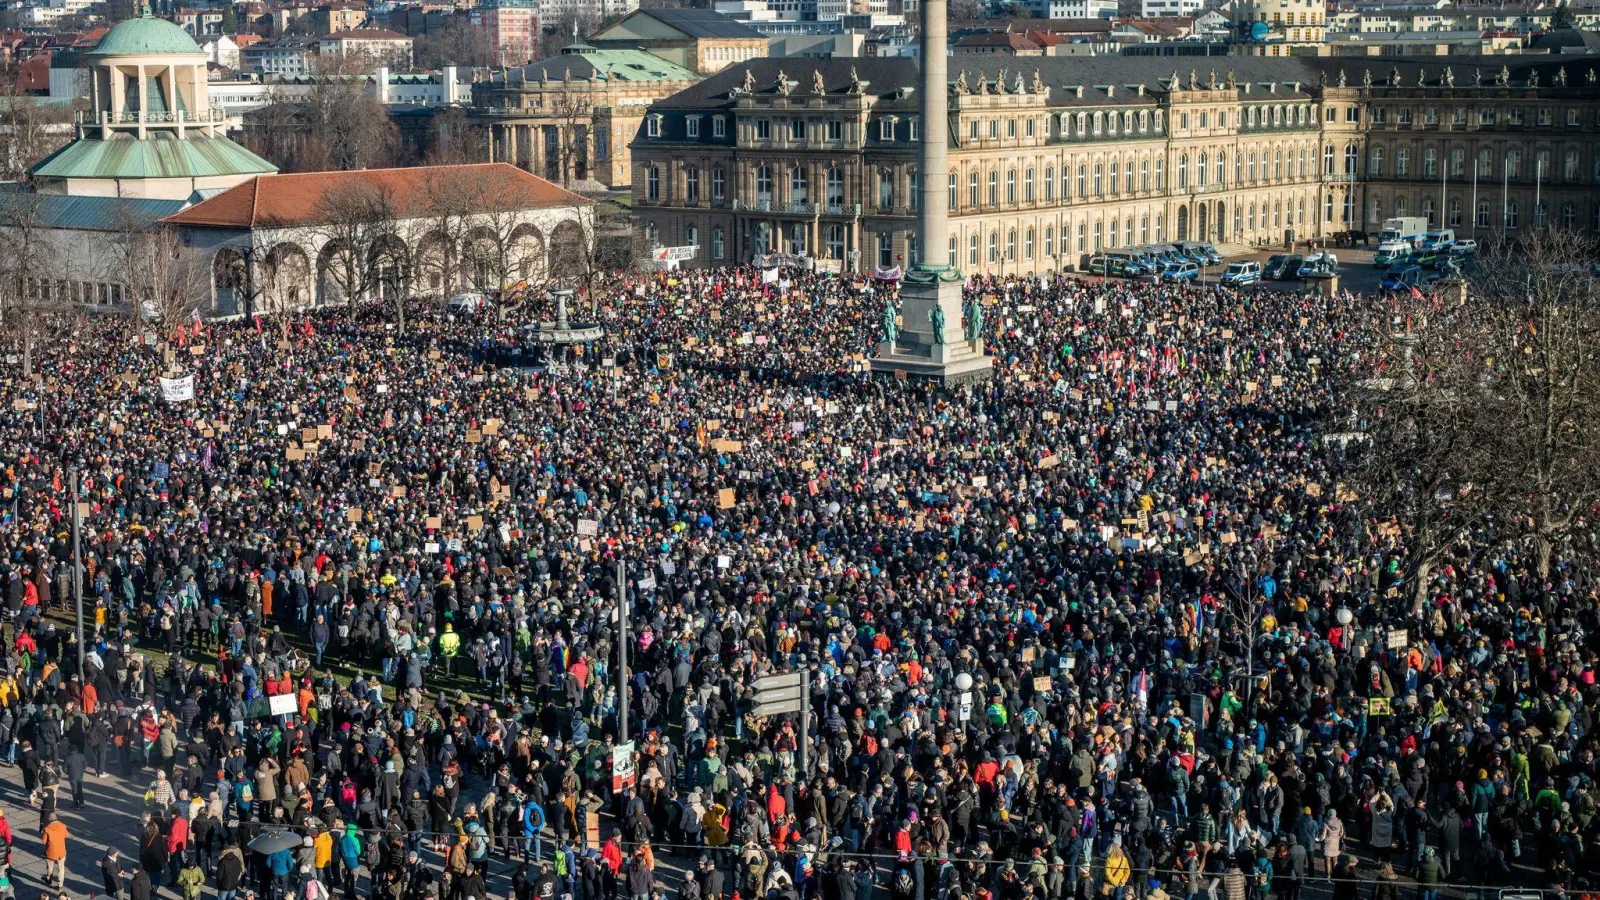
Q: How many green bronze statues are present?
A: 3